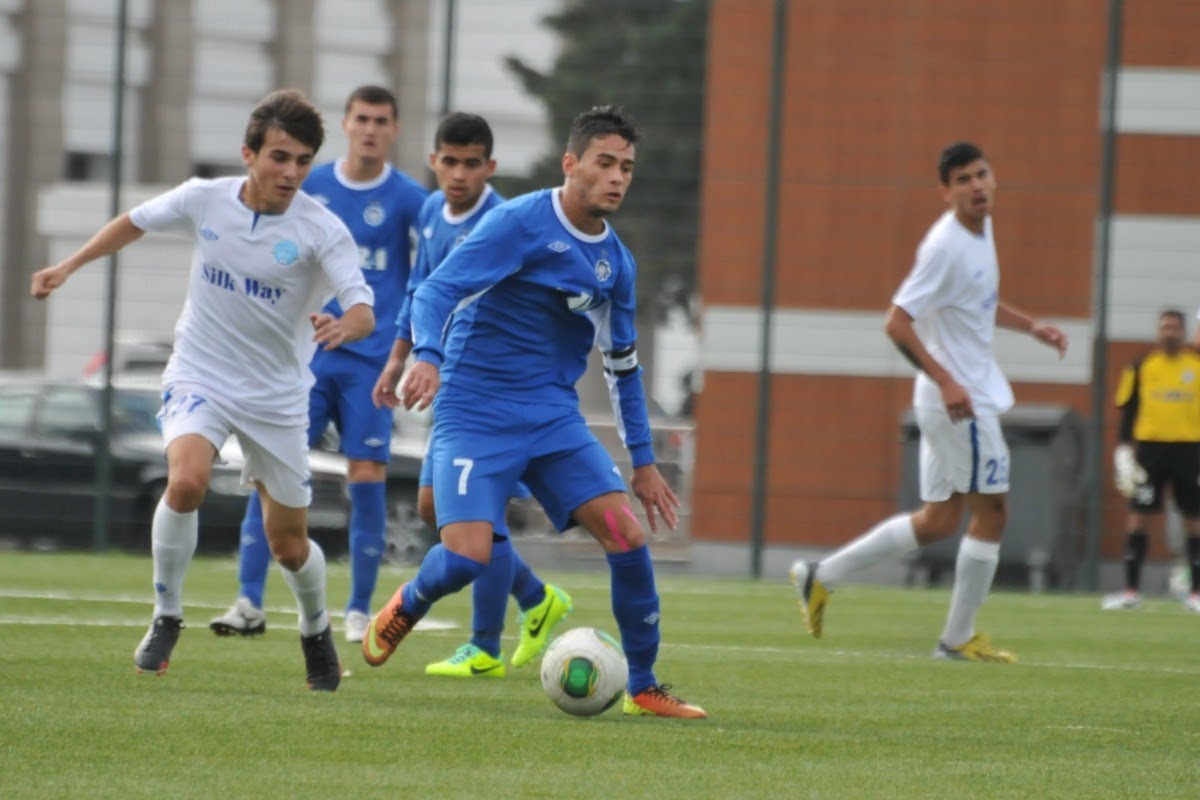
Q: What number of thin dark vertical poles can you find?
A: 4